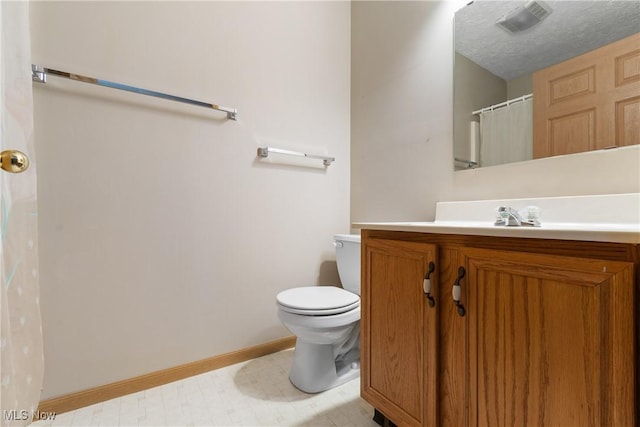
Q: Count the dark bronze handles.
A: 2